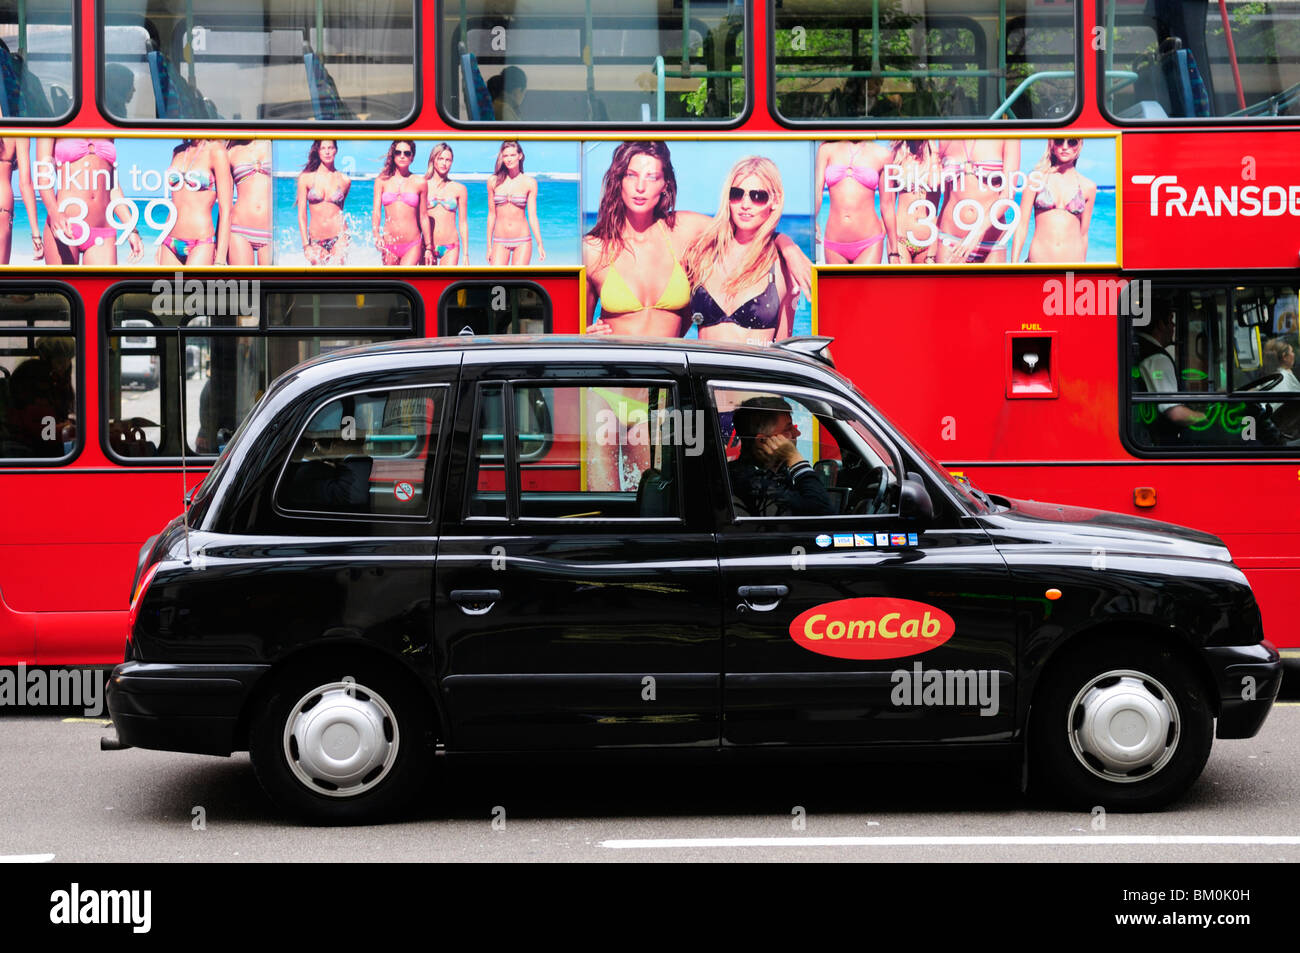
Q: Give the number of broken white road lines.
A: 2